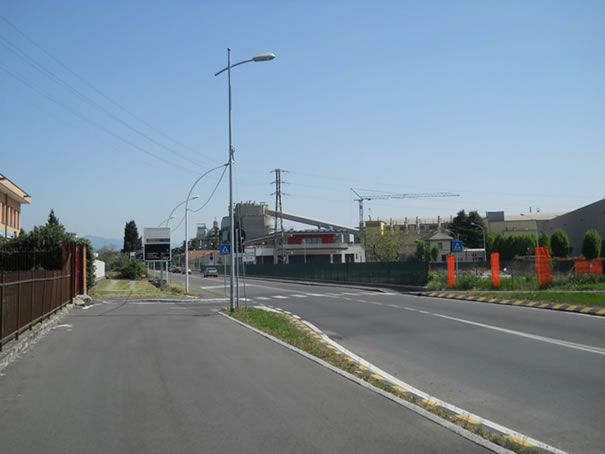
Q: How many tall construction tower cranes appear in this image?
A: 1